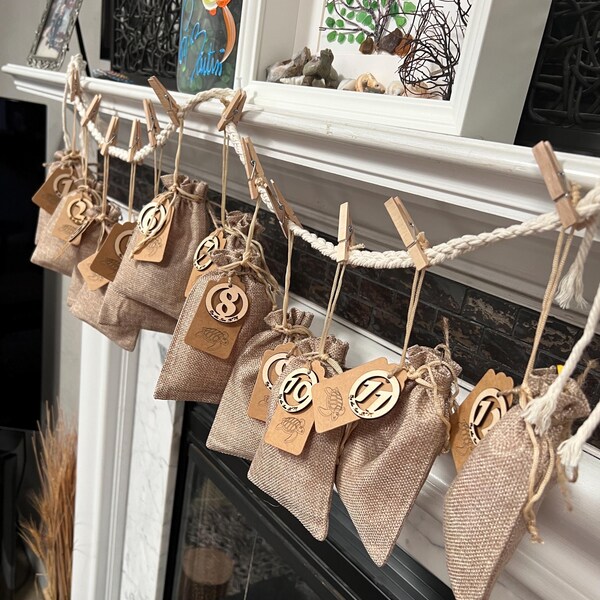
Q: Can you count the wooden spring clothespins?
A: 12